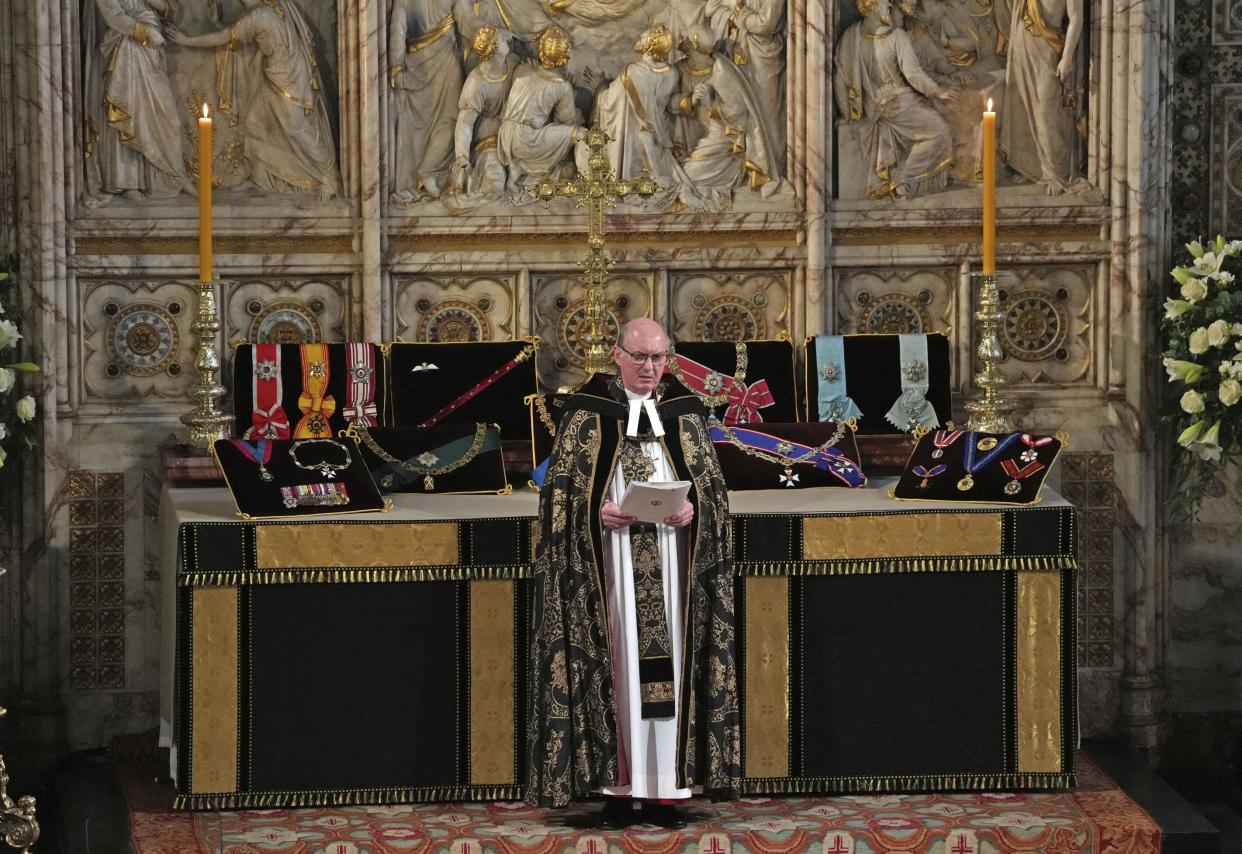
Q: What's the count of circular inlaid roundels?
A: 7